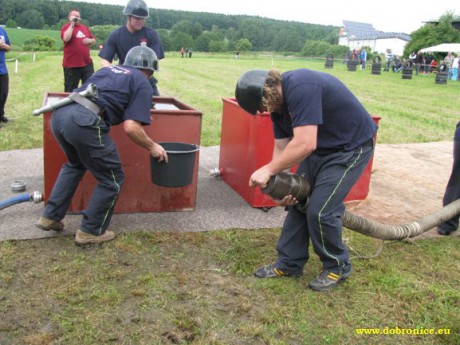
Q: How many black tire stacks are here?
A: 5